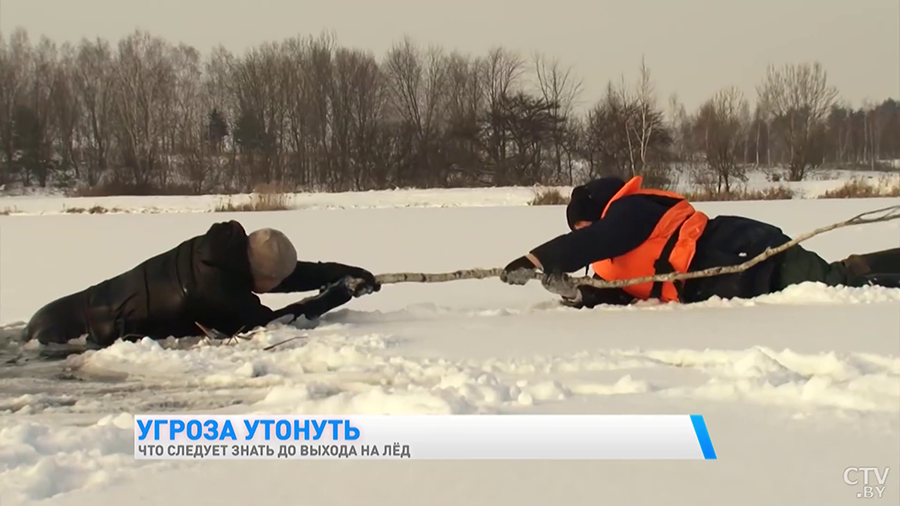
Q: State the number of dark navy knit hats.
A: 1